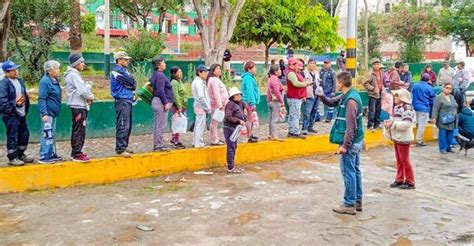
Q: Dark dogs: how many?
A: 1